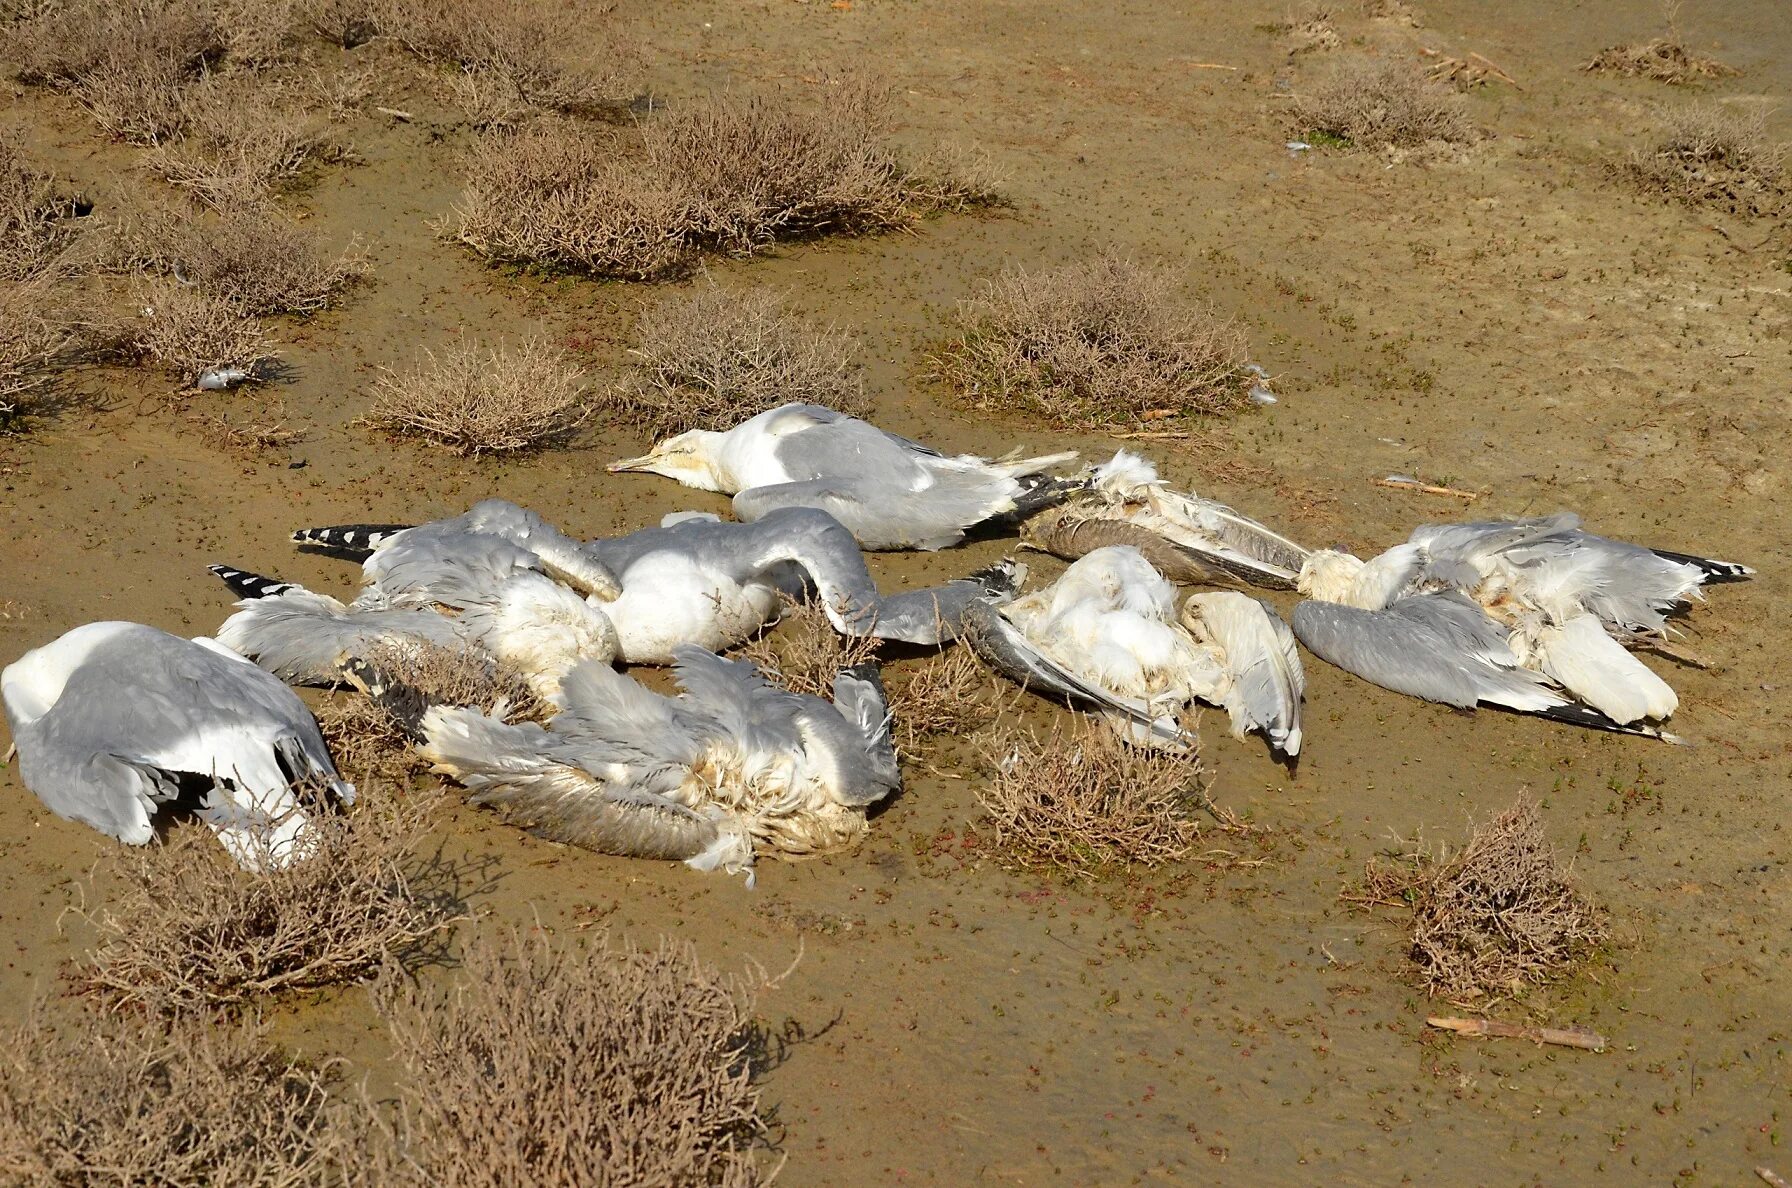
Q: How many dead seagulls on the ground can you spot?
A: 8